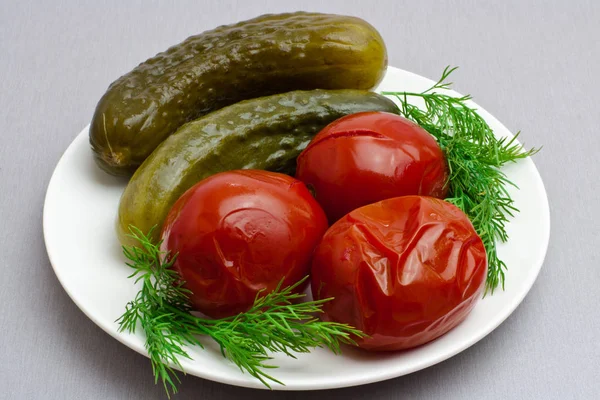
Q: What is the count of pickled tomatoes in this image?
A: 3